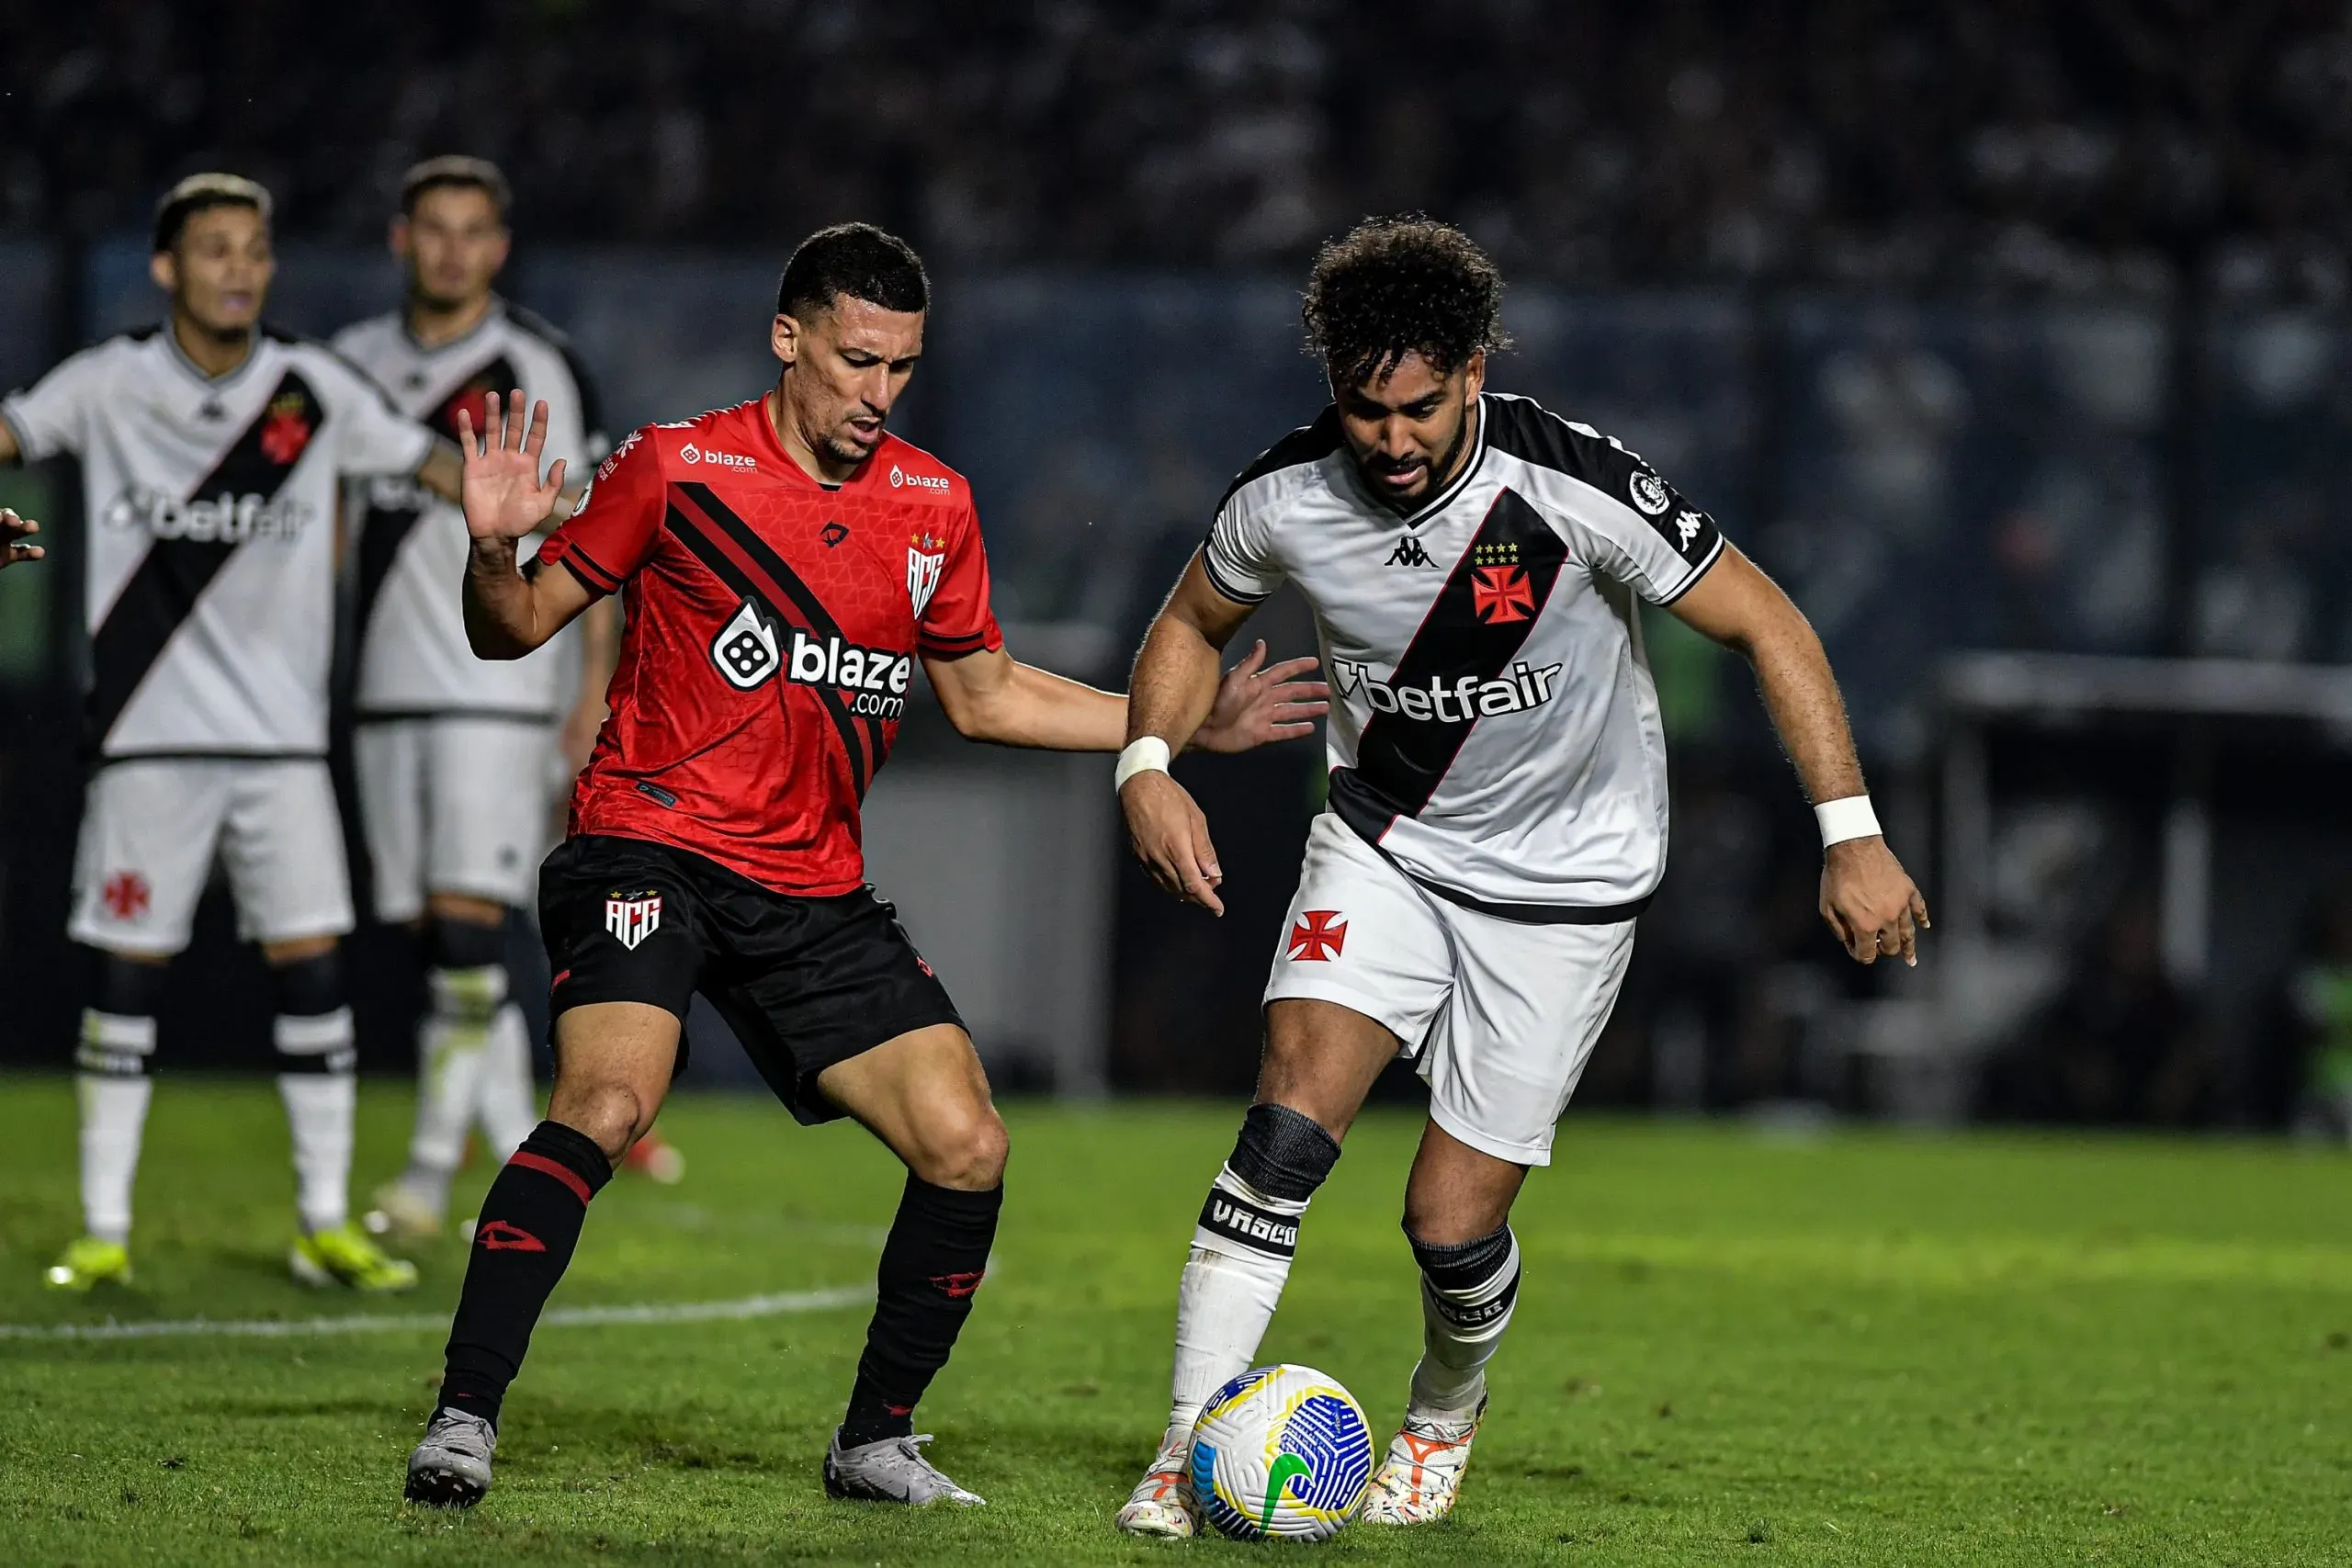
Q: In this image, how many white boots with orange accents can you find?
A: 2